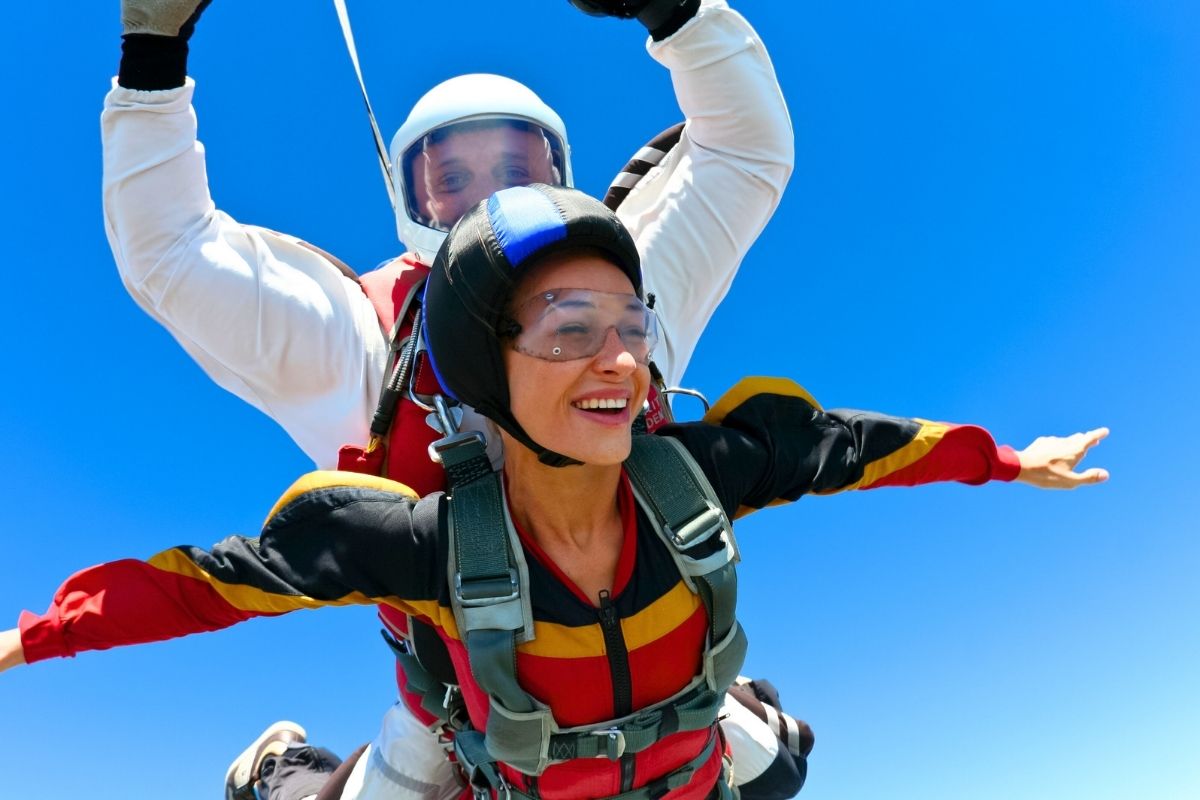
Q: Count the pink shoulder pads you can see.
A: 0